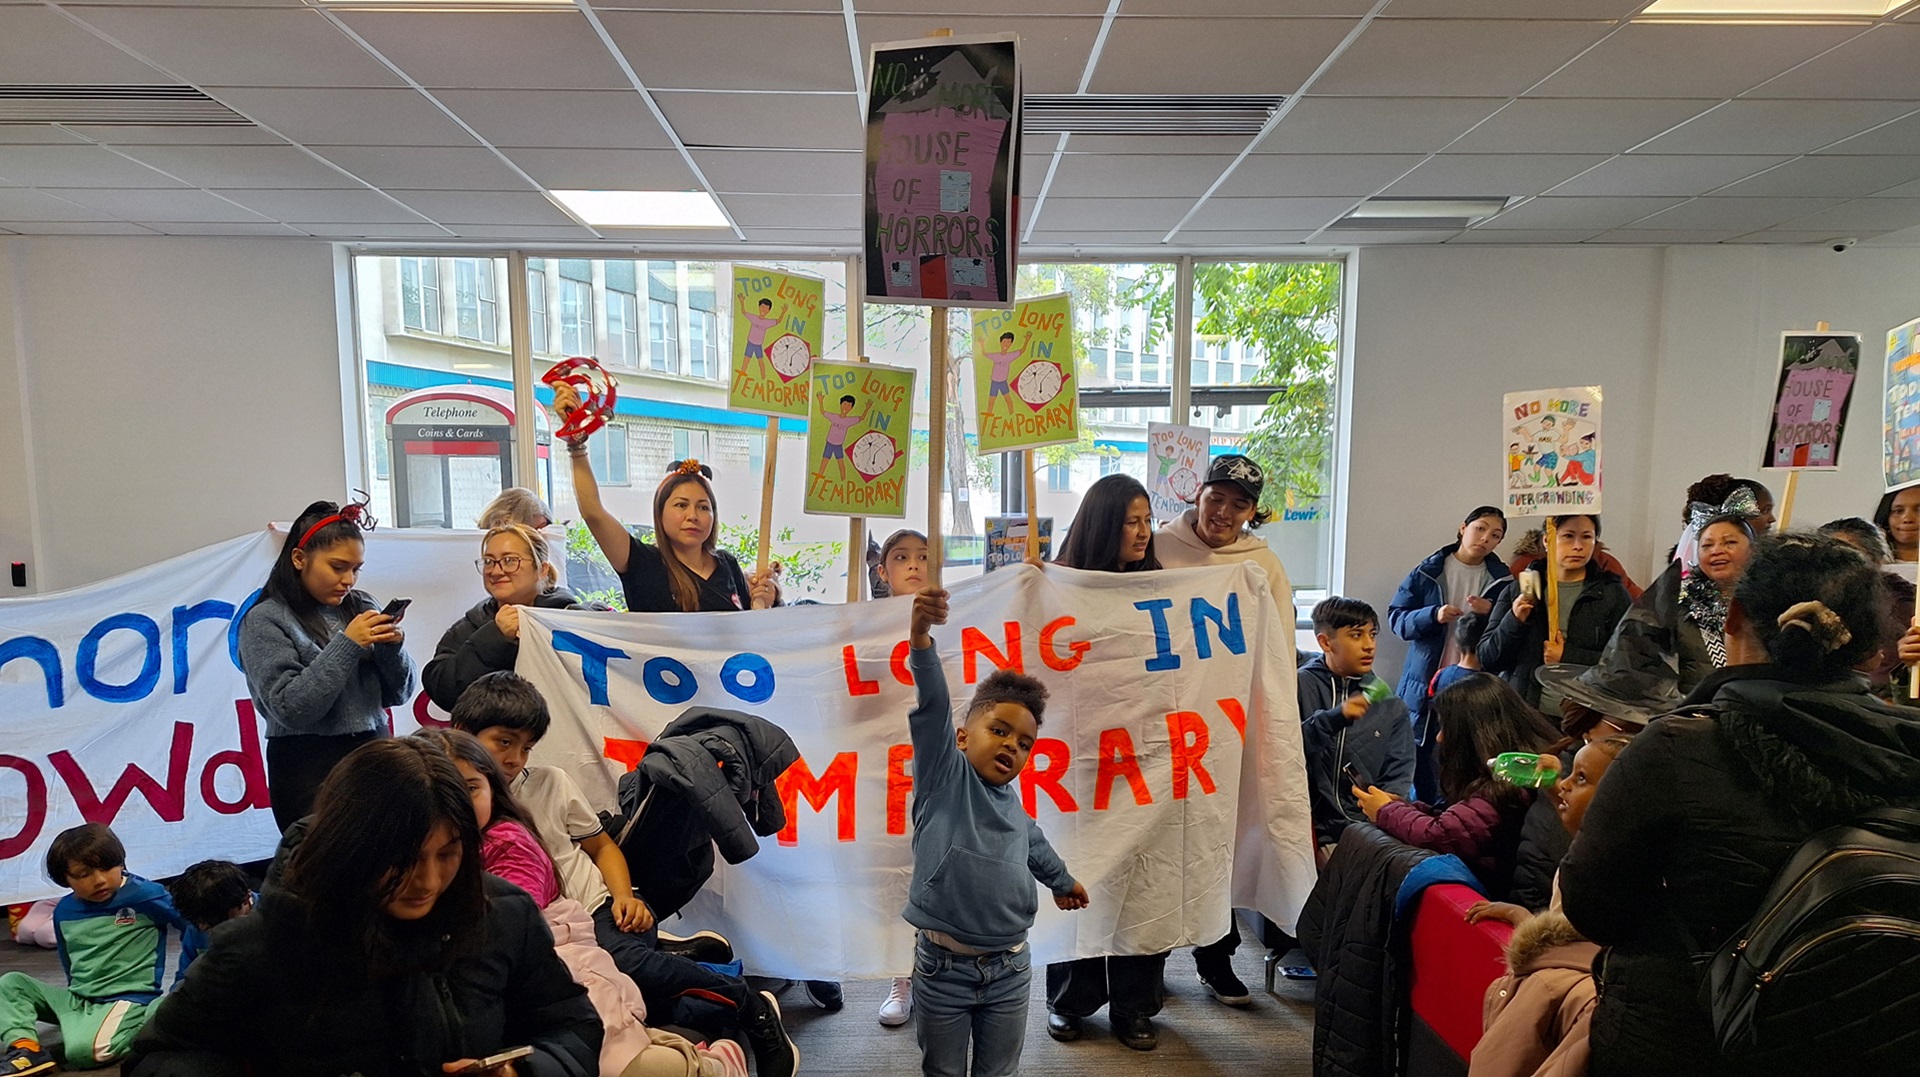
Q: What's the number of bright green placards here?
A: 3